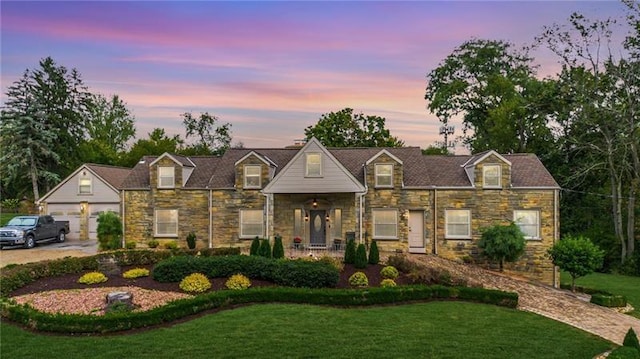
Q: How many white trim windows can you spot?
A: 11